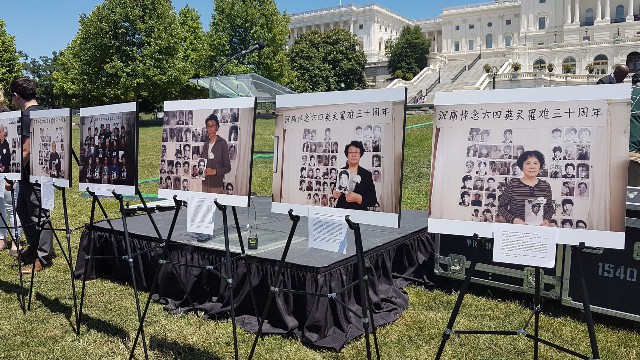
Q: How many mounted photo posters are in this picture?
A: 6